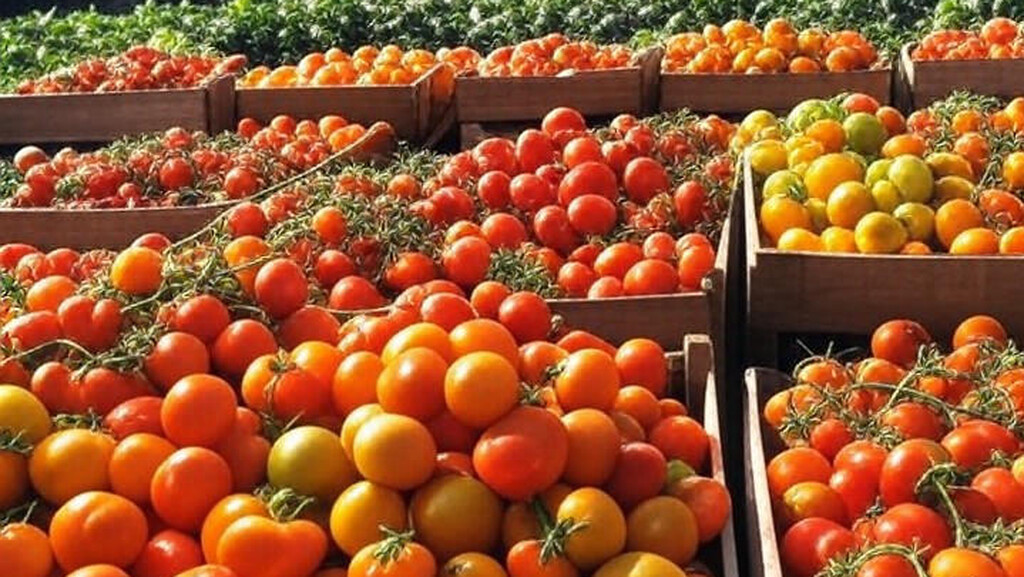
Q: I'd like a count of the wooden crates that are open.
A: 10